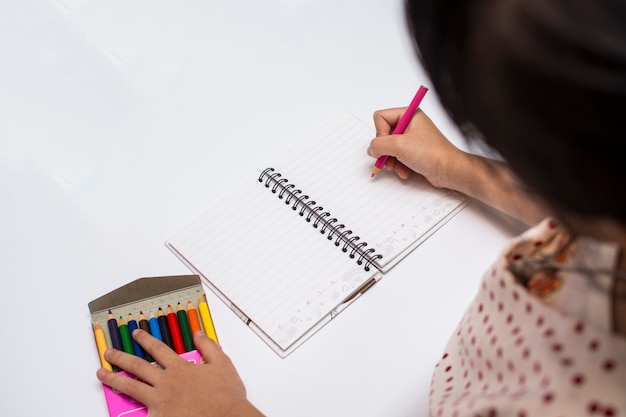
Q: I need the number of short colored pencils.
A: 12